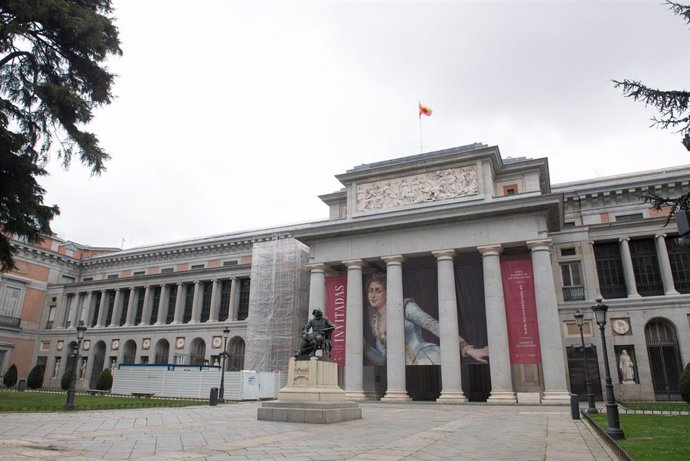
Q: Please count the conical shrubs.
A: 5